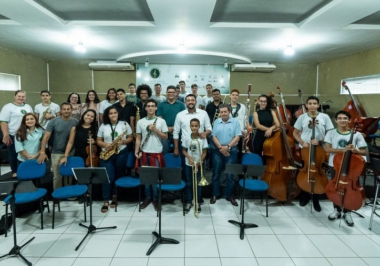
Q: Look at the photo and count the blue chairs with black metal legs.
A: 5